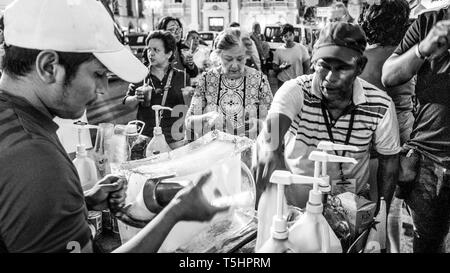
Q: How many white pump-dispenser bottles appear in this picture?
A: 5